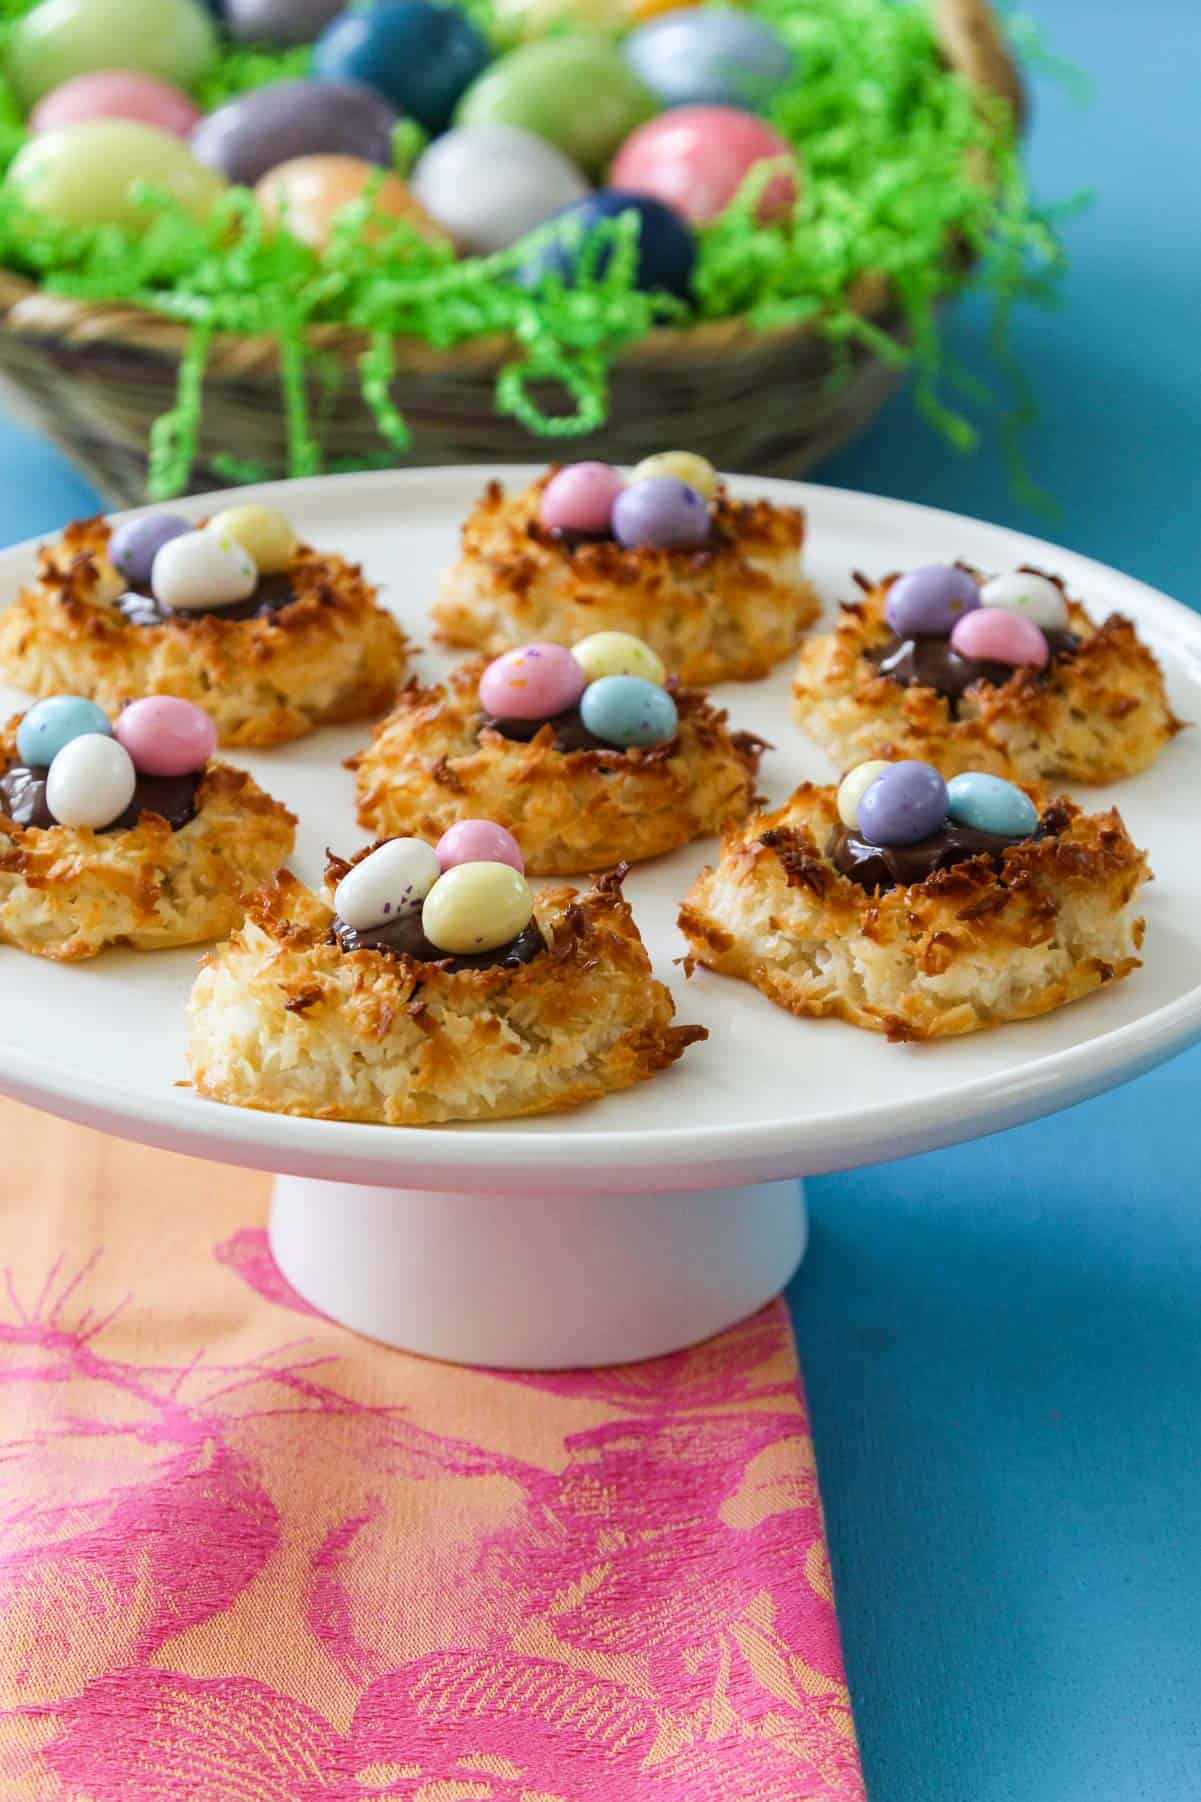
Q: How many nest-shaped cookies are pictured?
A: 7